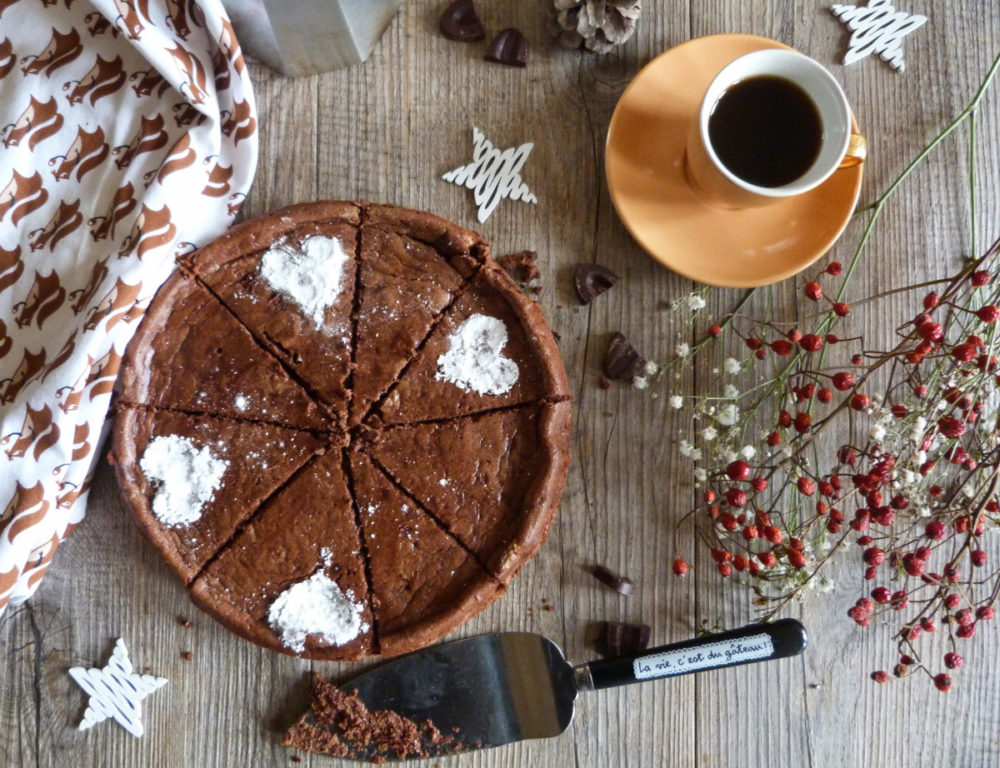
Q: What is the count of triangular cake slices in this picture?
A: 8